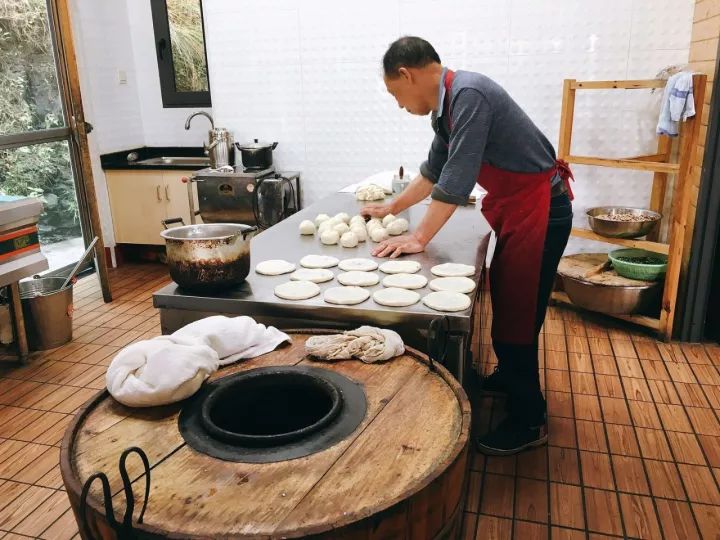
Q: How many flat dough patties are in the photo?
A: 13